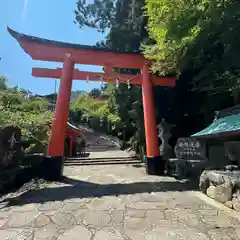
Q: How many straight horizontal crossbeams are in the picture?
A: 1